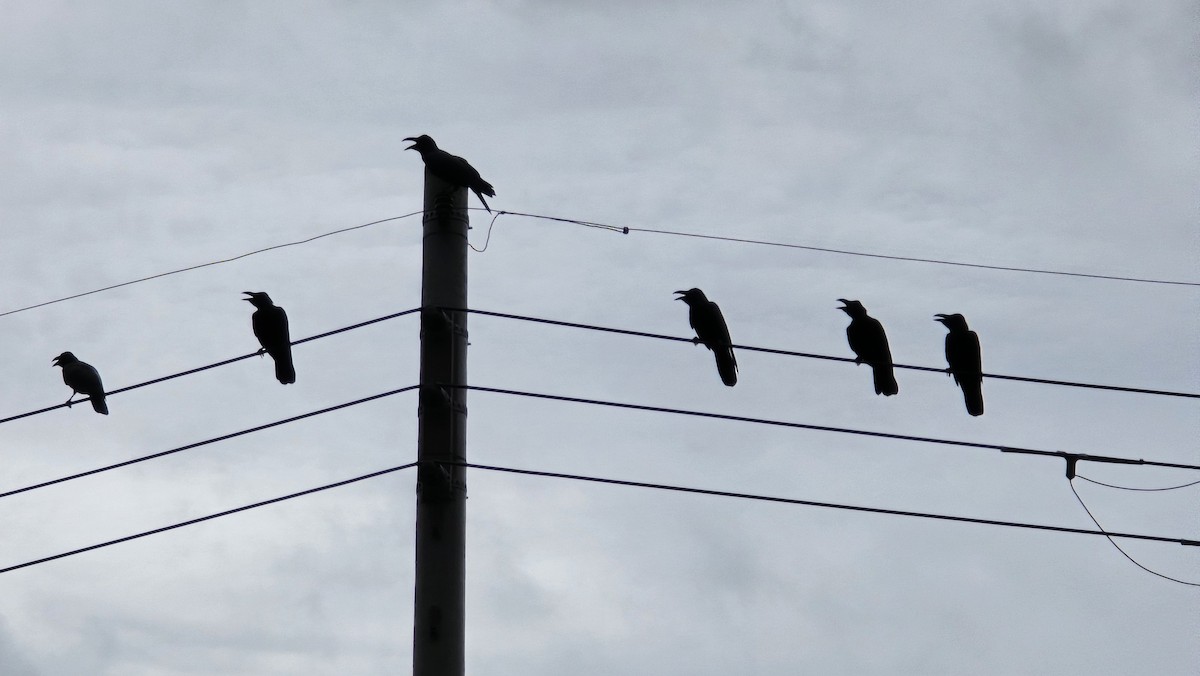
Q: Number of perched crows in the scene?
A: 6